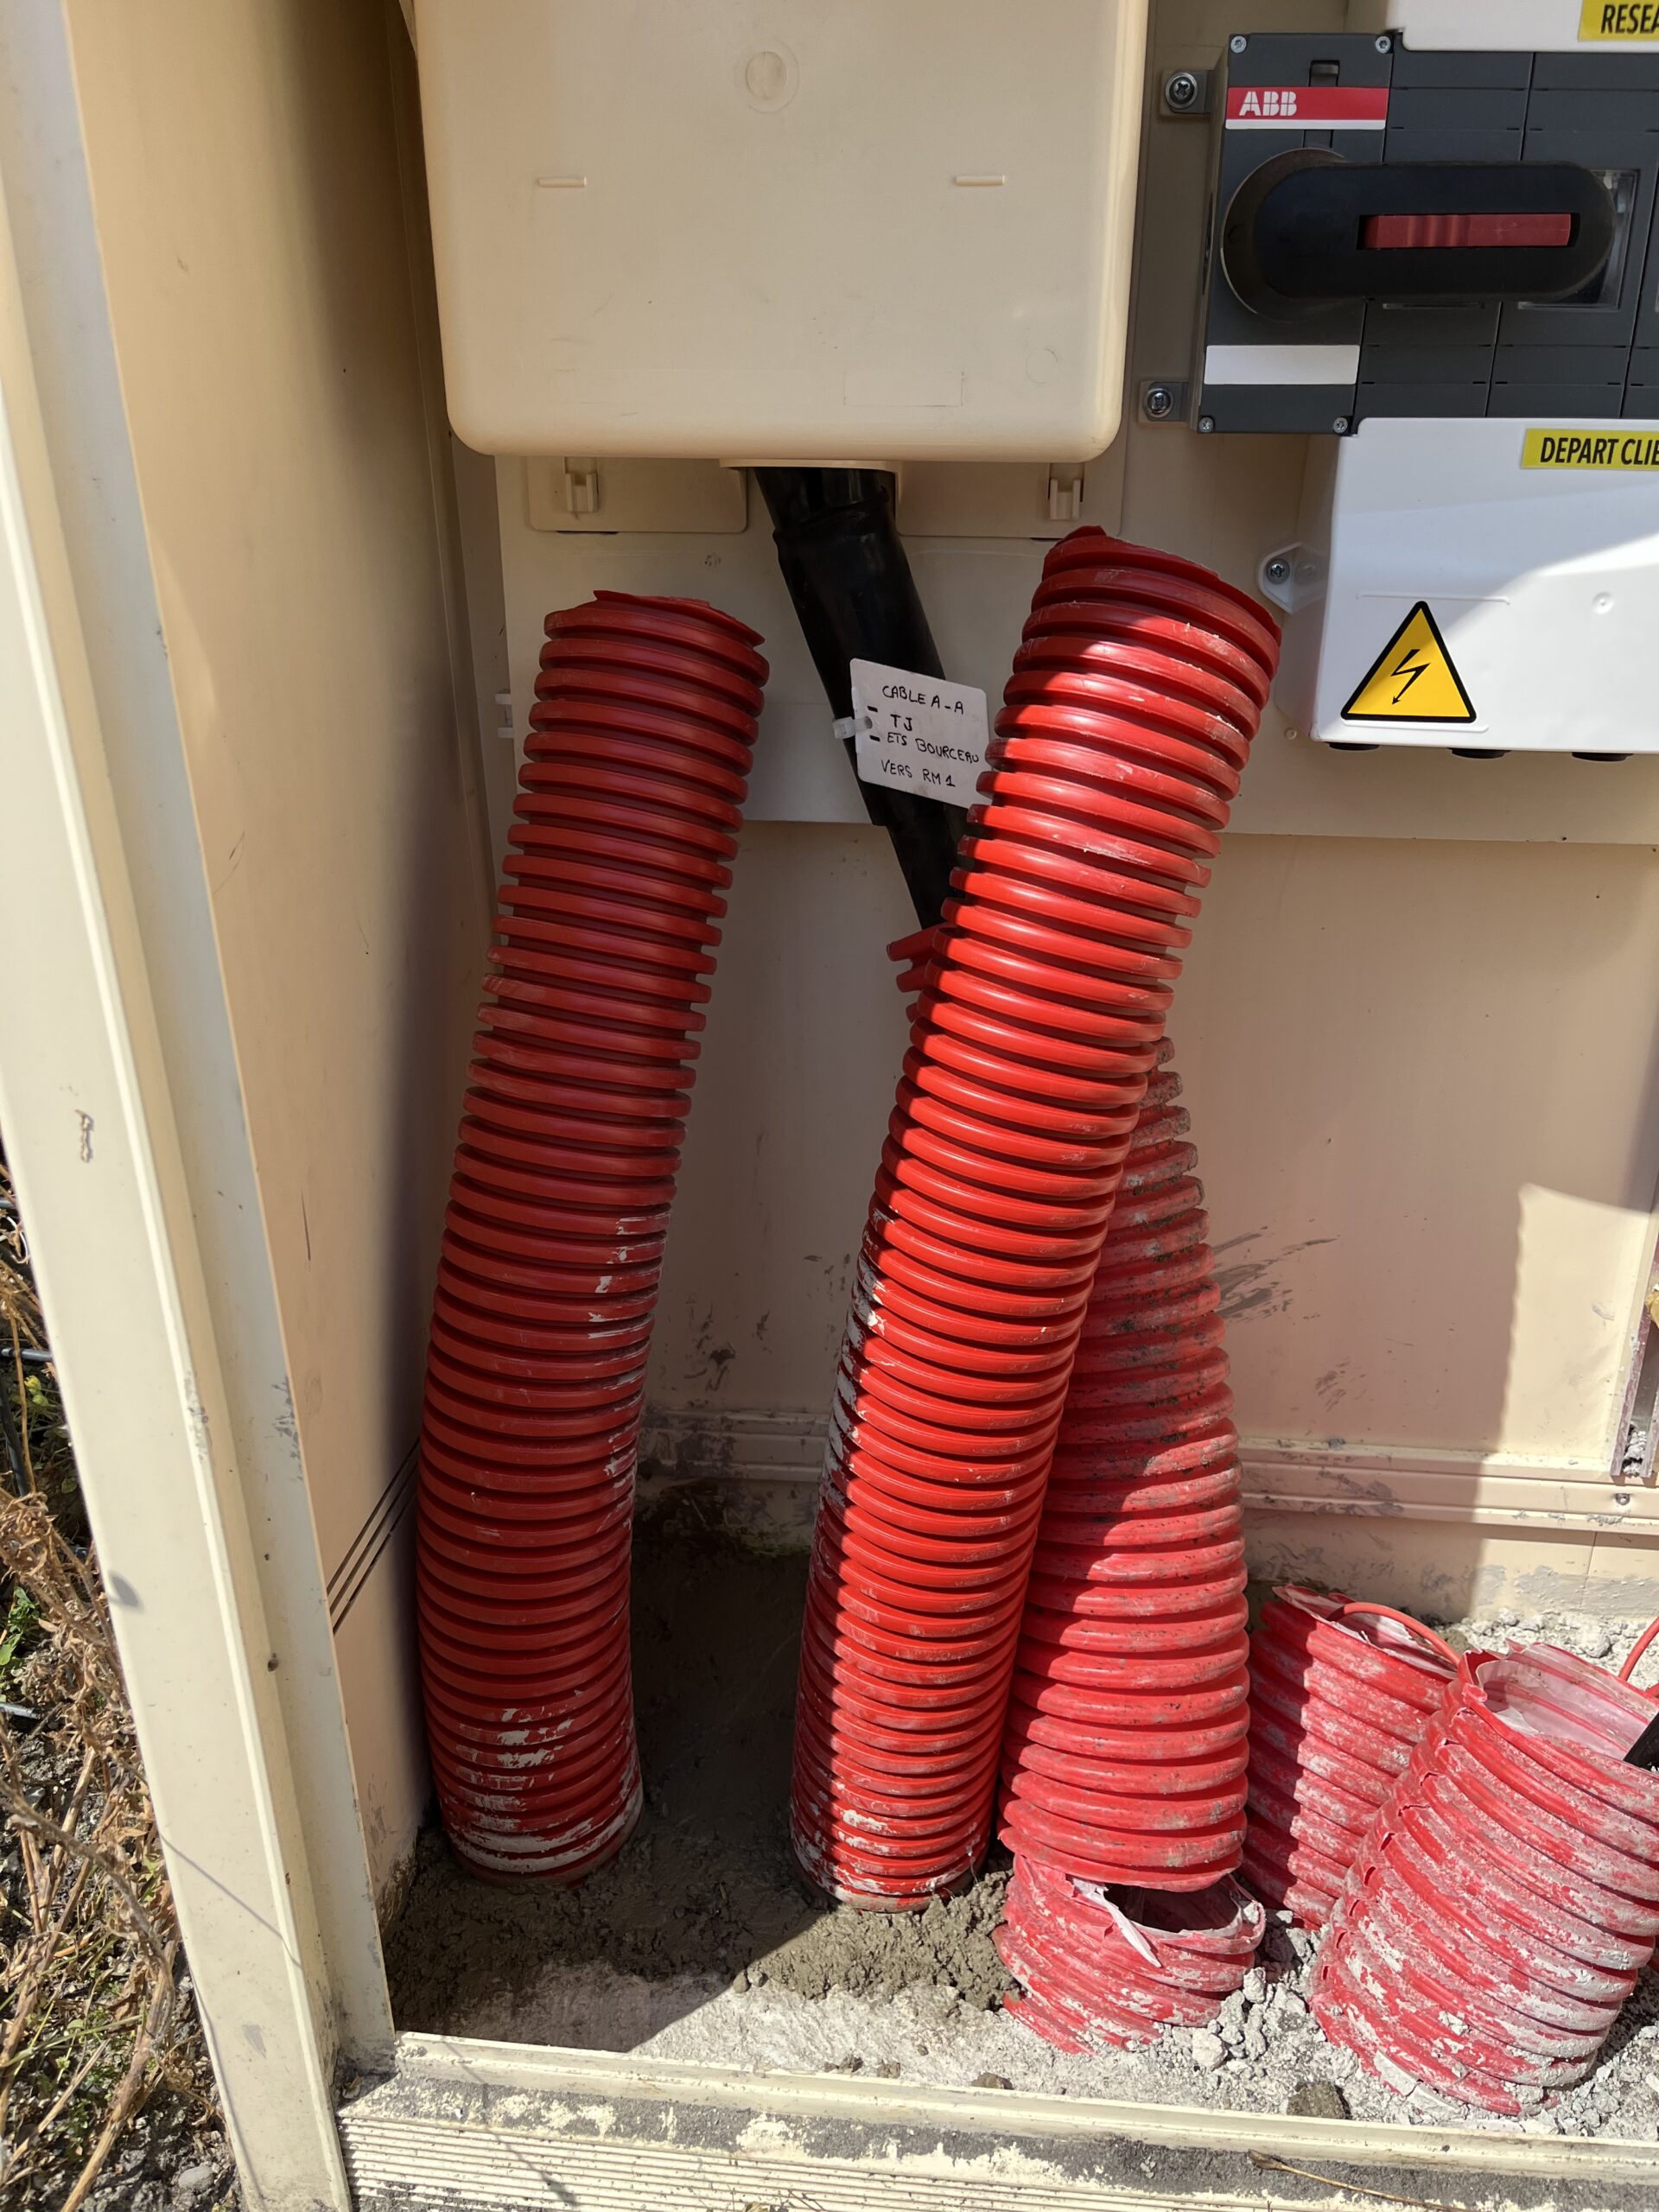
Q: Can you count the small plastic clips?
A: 2